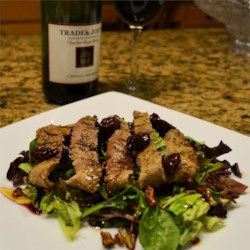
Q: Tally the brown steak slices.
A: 5